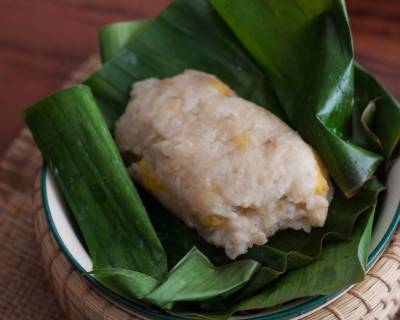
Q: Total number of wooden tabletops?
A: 1